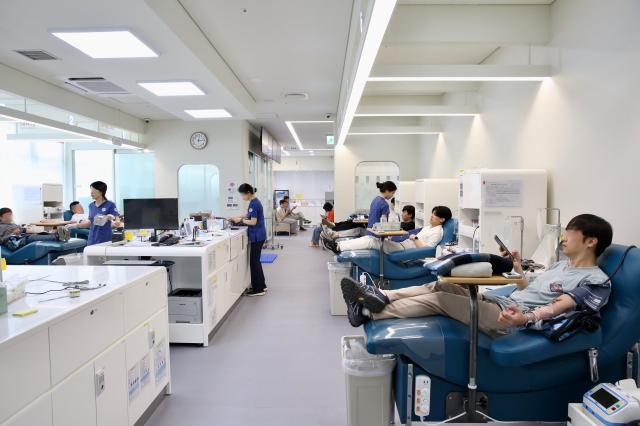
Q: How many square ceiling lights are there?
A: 3